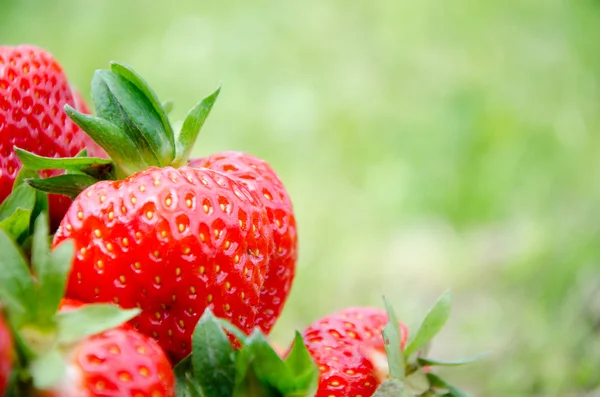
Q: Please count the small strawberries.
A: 2